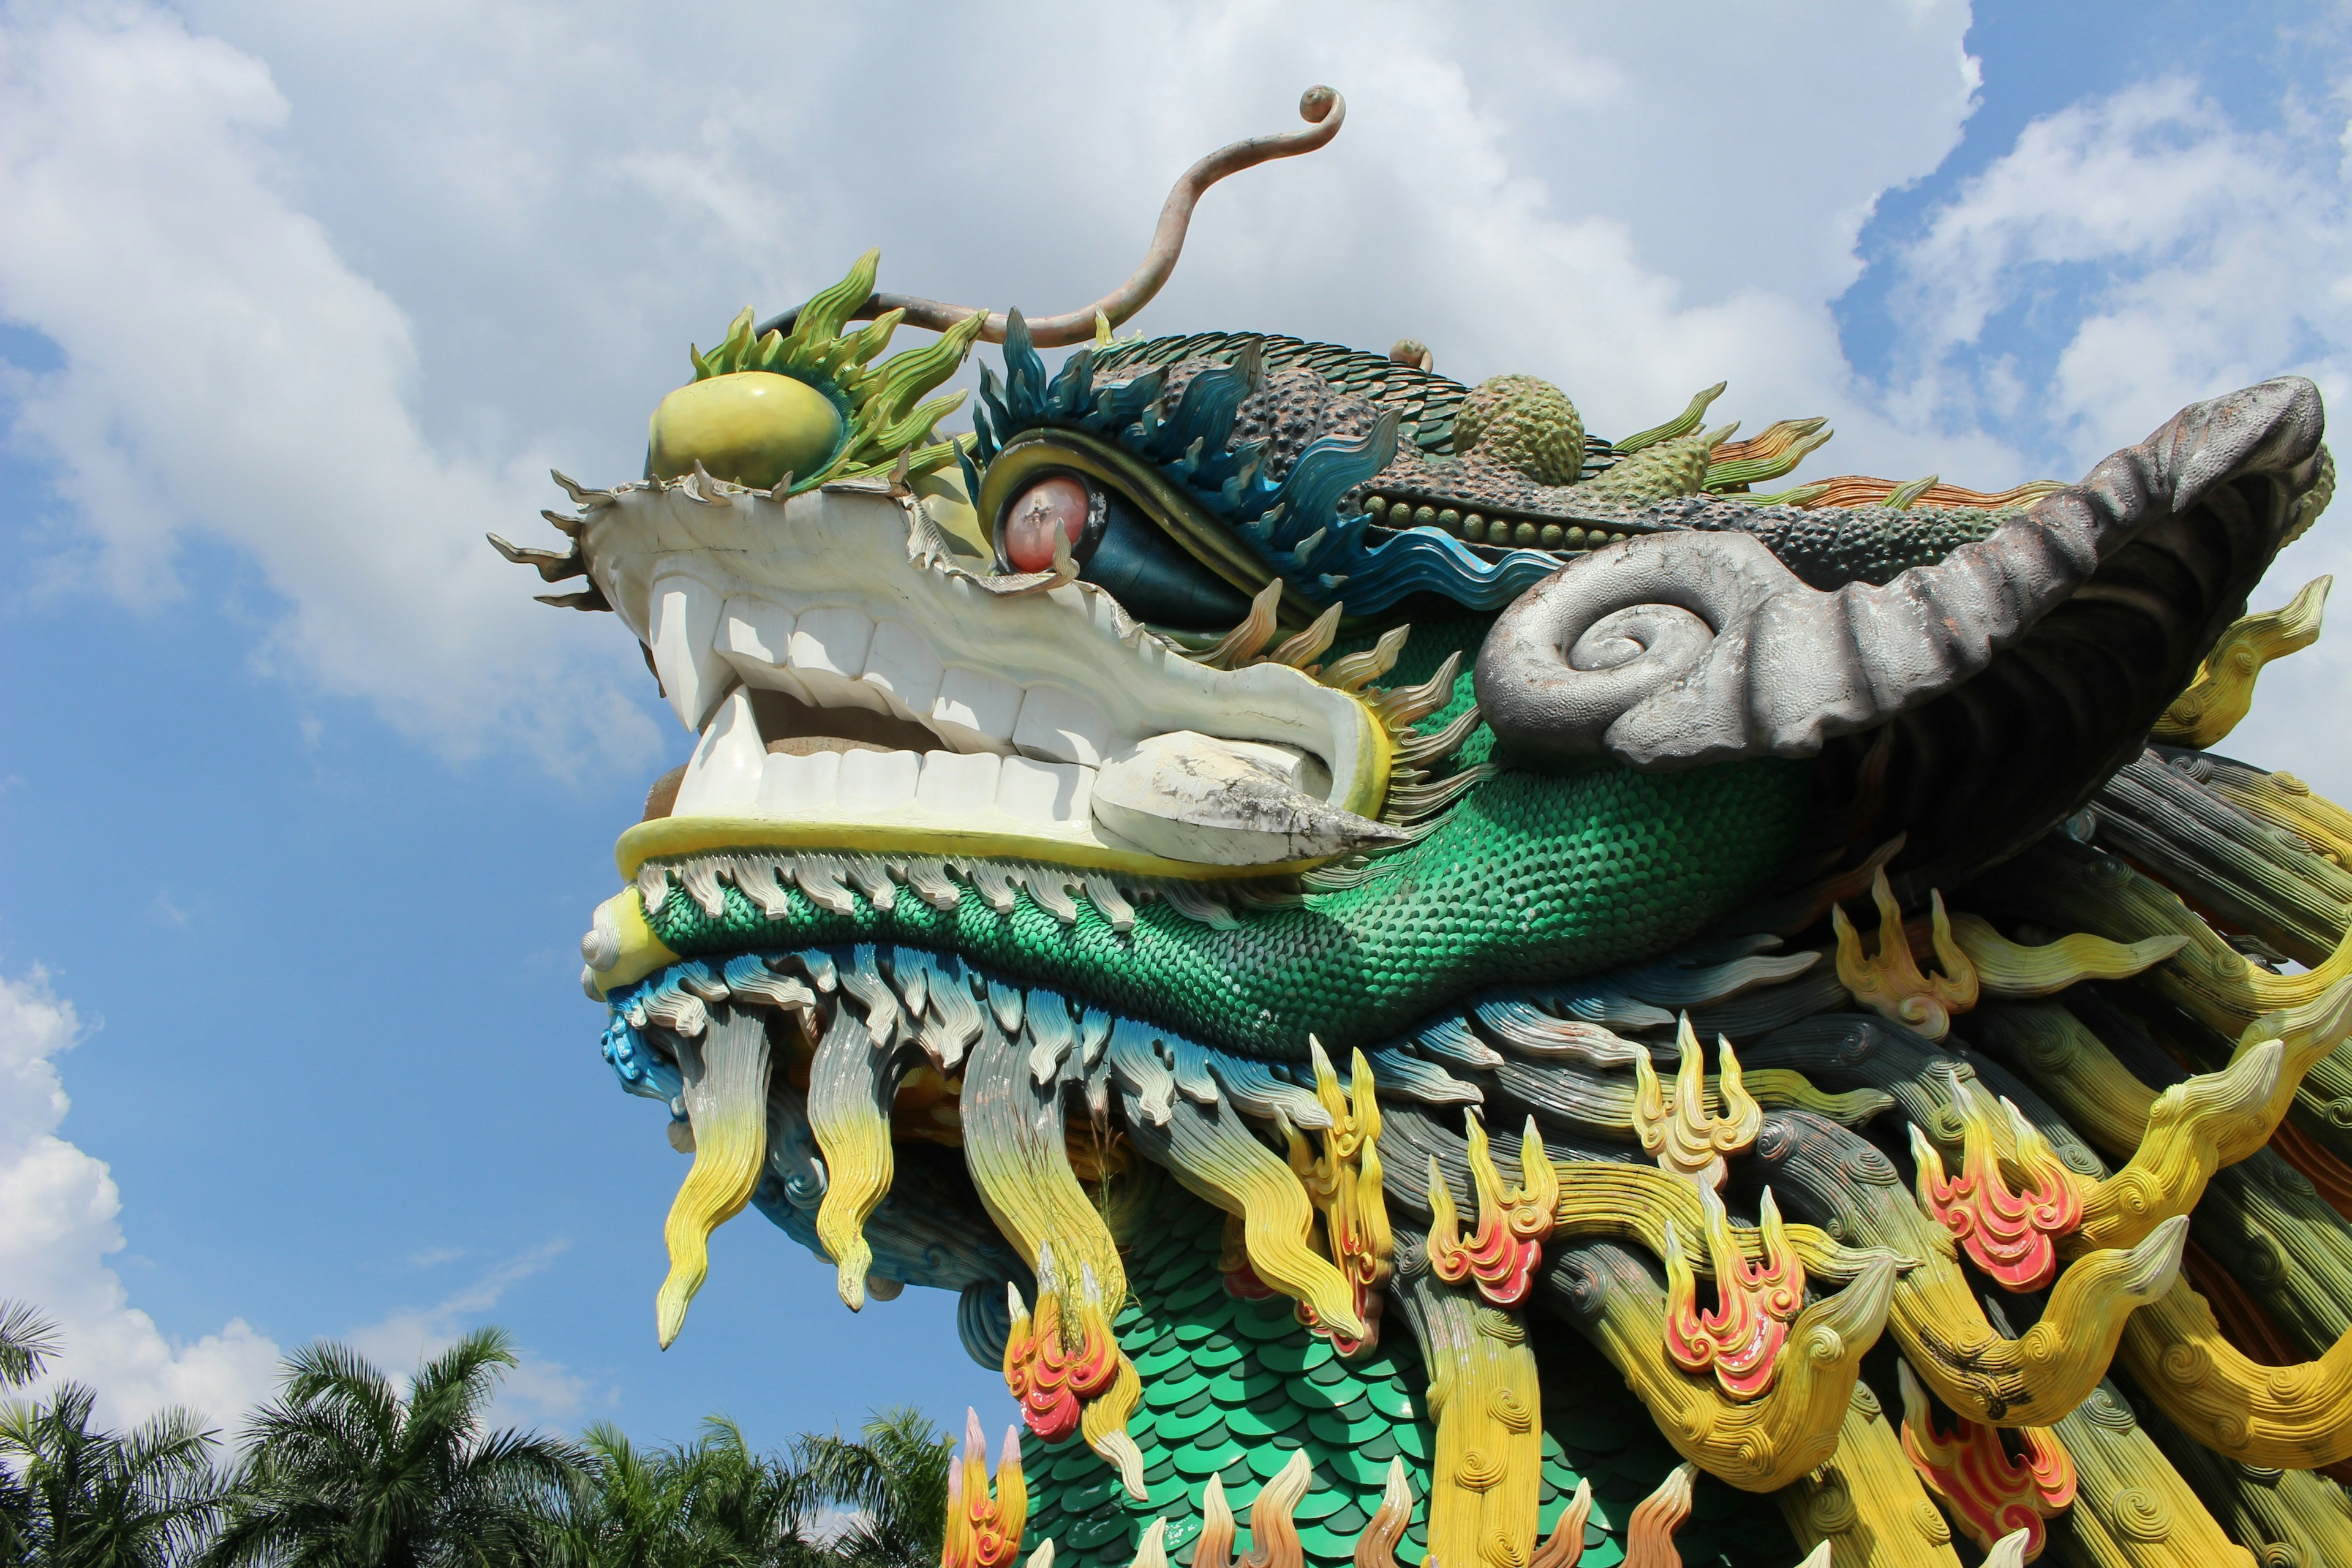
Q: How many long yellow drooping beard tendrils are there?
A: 4